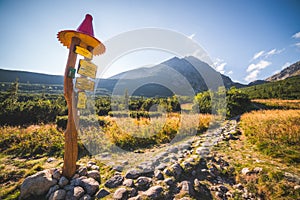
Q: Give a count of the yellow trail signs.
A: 4